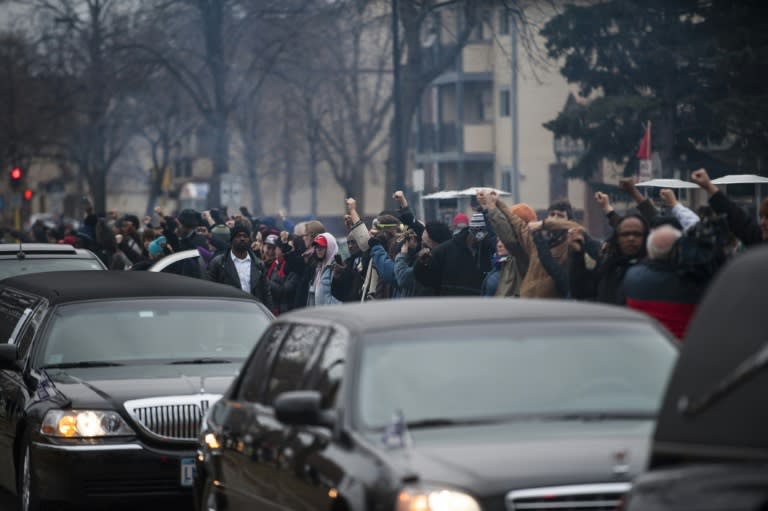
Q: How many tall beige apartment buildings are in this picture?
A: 1